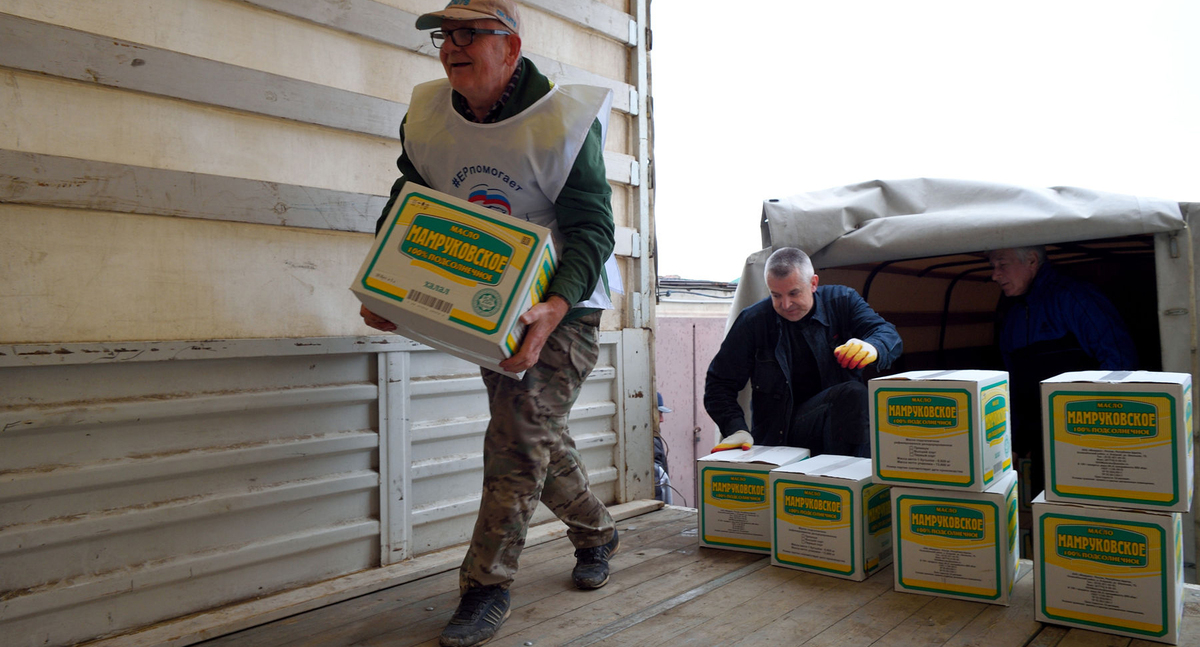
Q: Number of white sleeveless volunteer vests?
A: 1